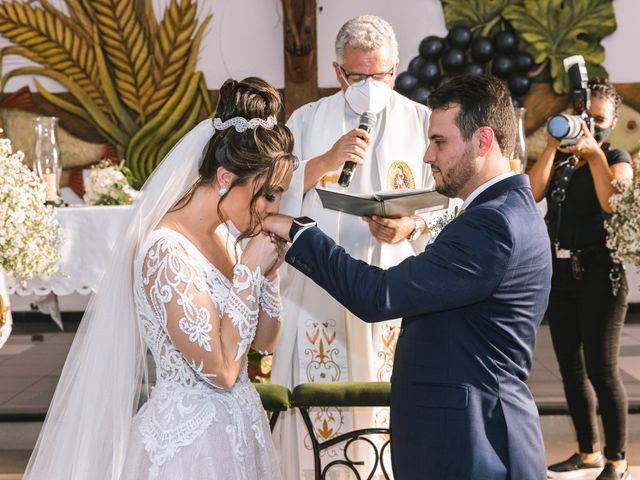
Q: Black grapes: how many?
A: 14